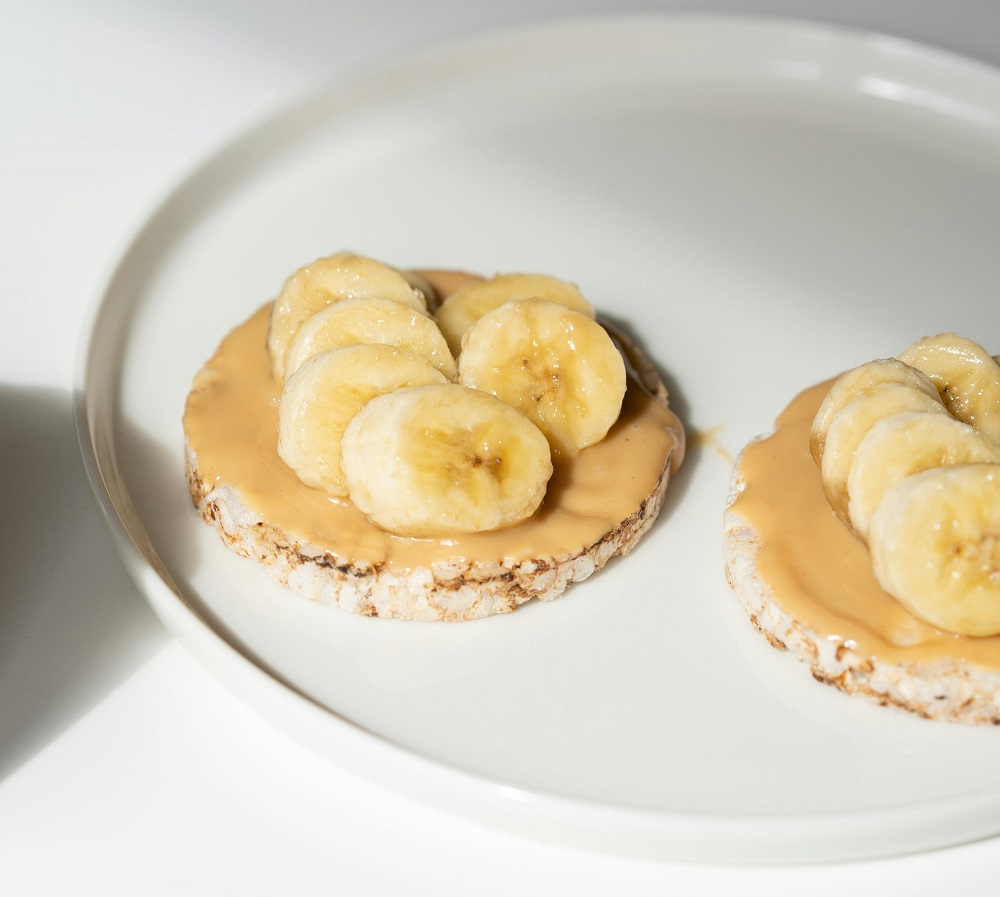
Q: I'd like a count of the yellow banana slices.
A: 11